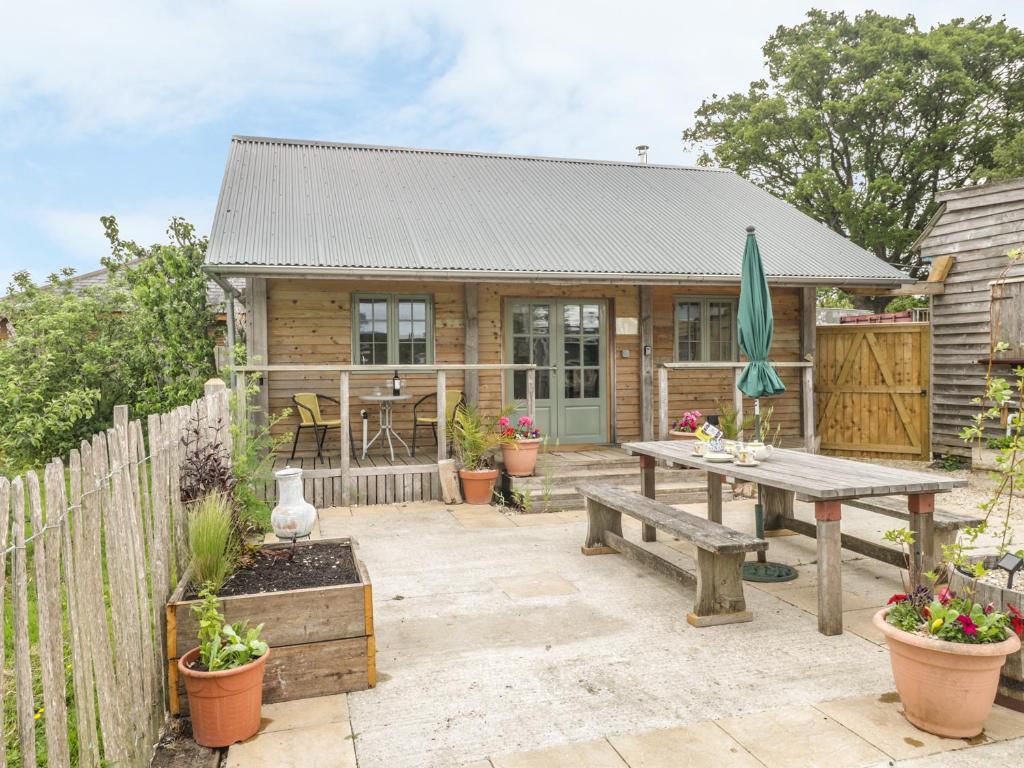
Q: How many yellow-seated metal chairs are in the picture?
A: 2